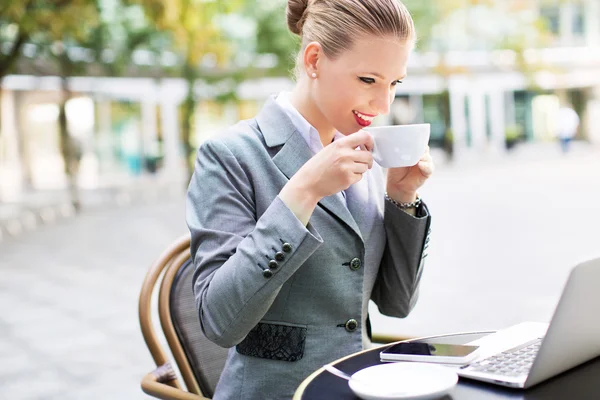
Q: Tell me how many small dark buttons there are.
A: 6